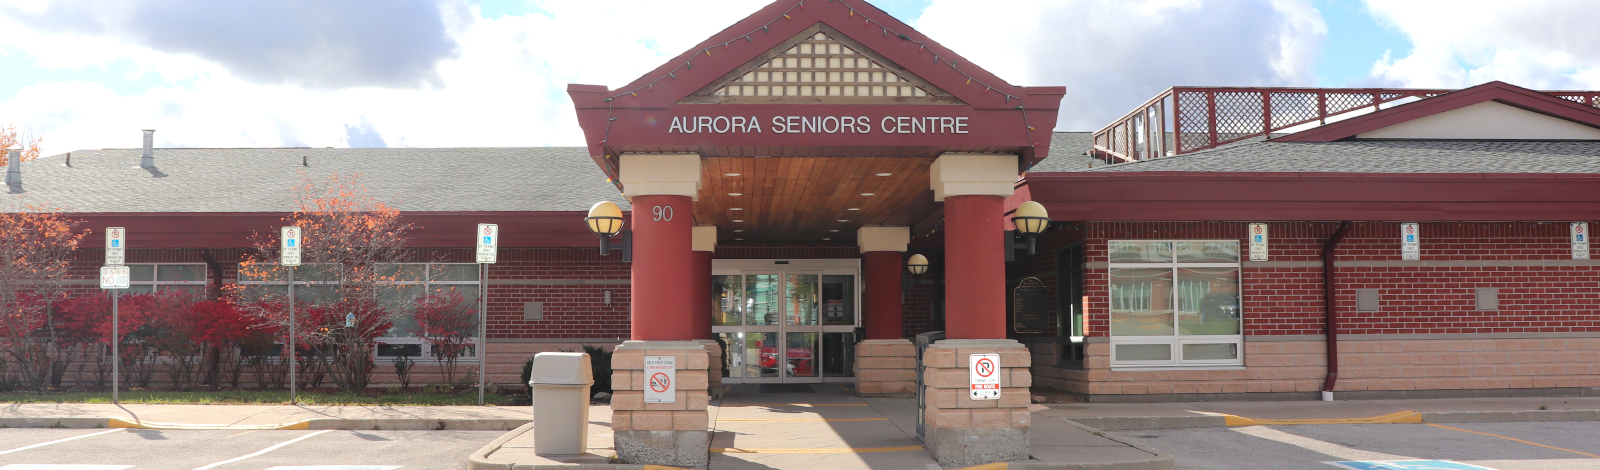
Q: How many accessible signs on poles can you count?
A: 3